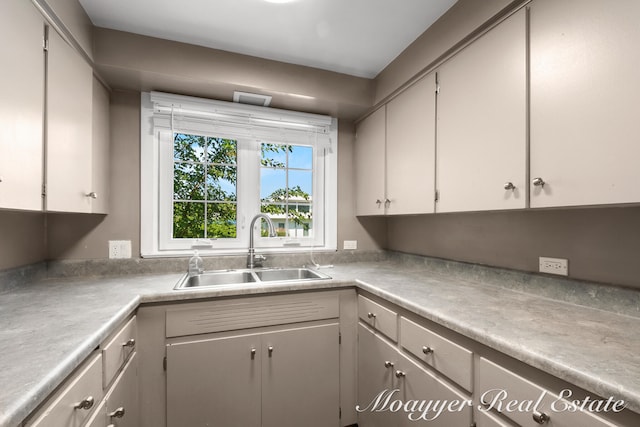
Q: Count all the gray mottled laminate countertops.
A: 1